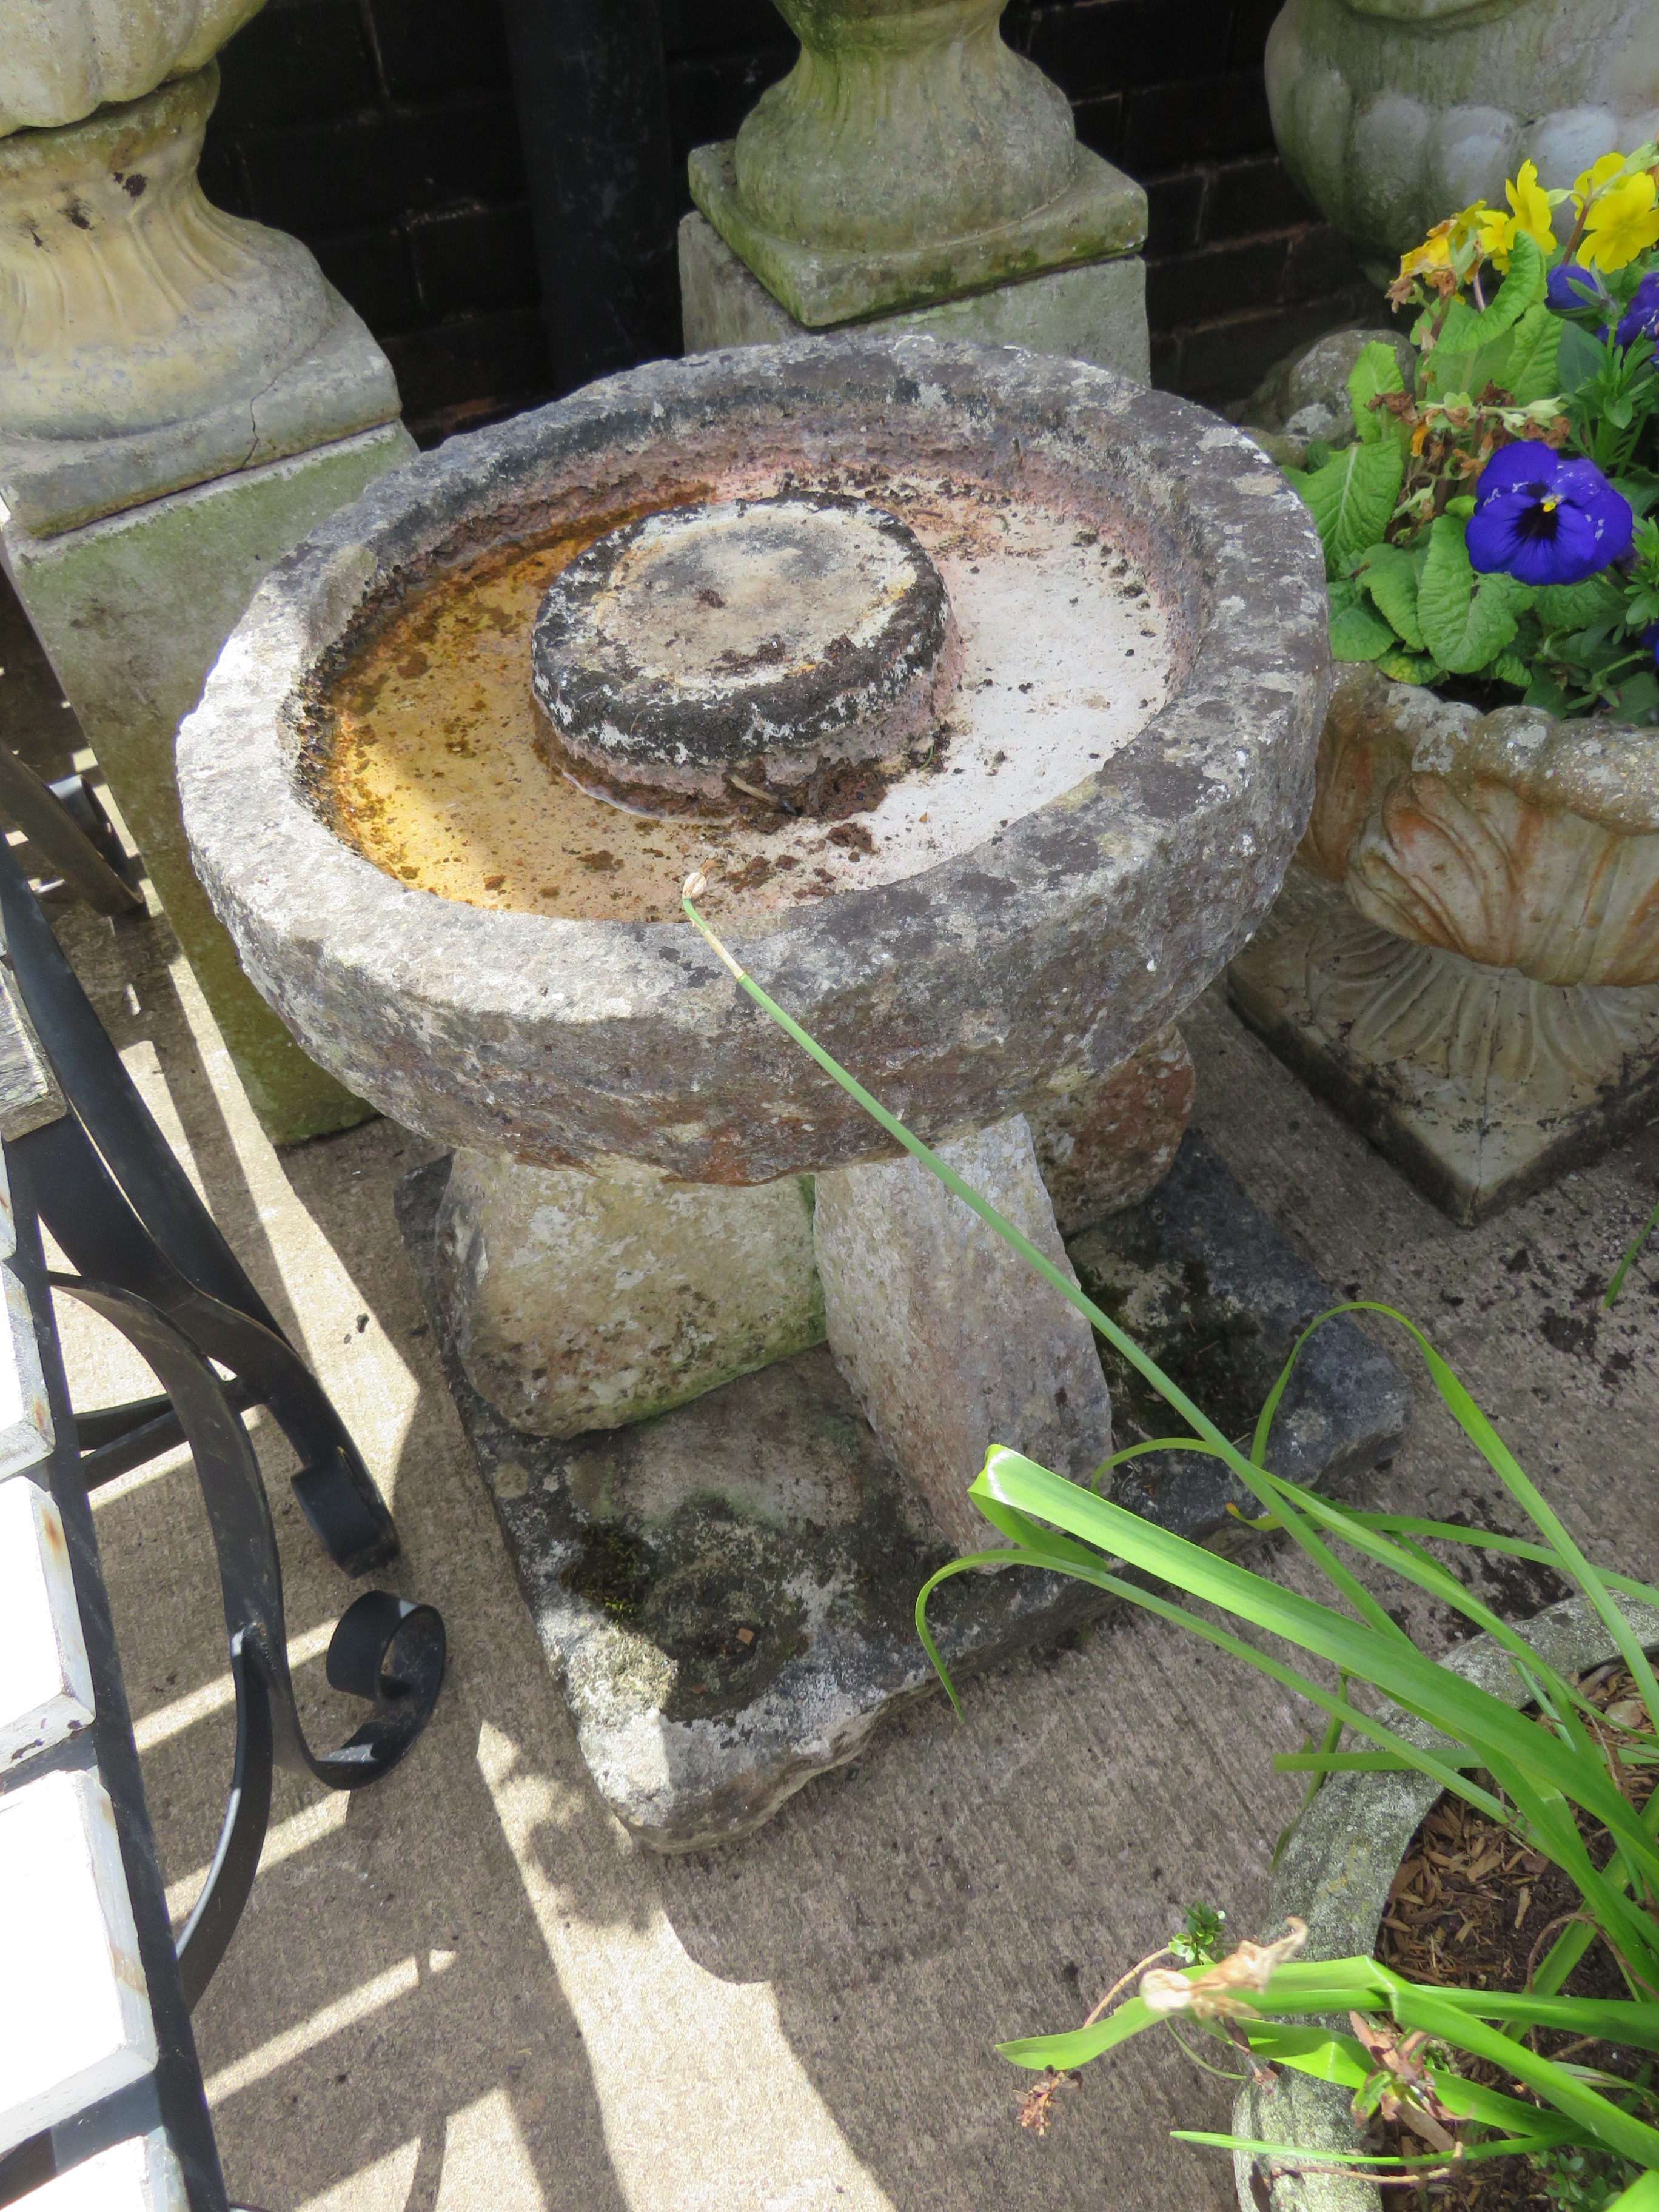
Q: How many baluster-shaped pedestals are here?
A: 2